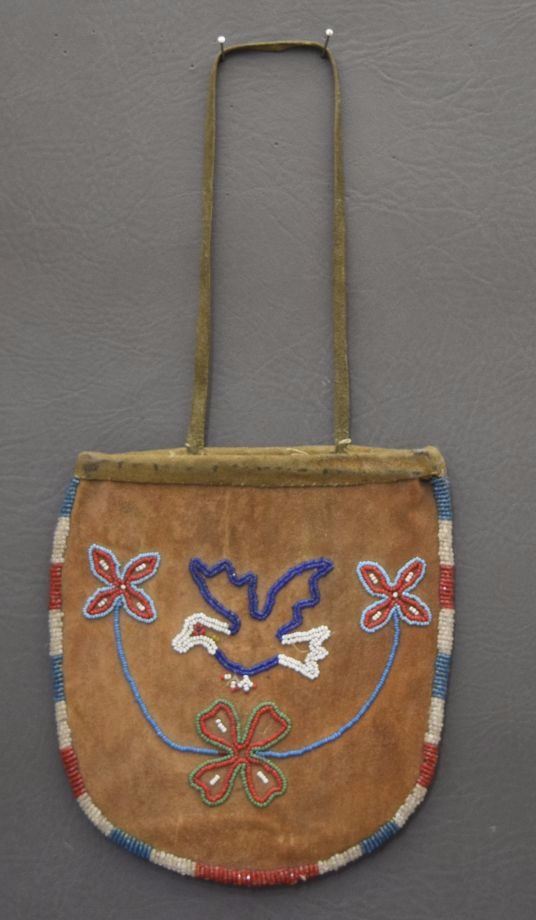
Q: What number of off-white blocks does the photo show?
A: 10